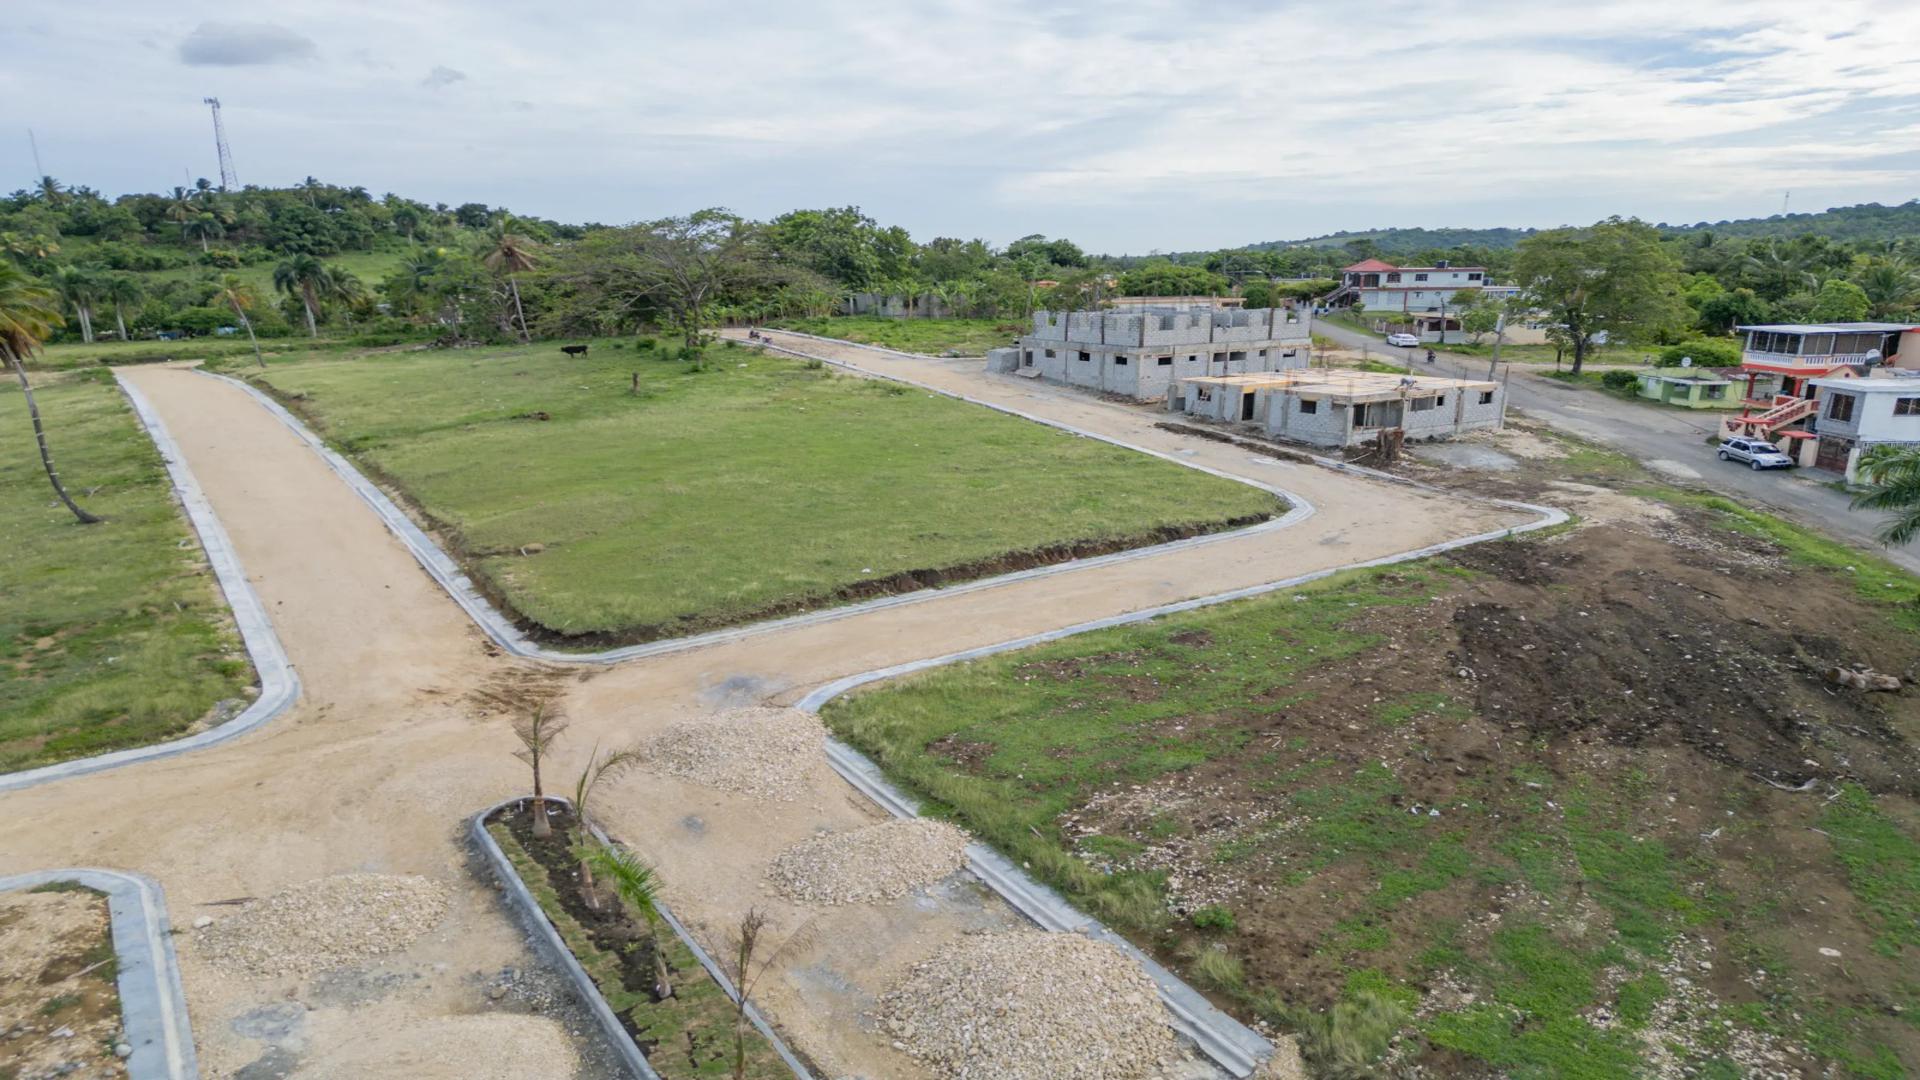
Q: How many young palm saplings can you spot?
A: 4